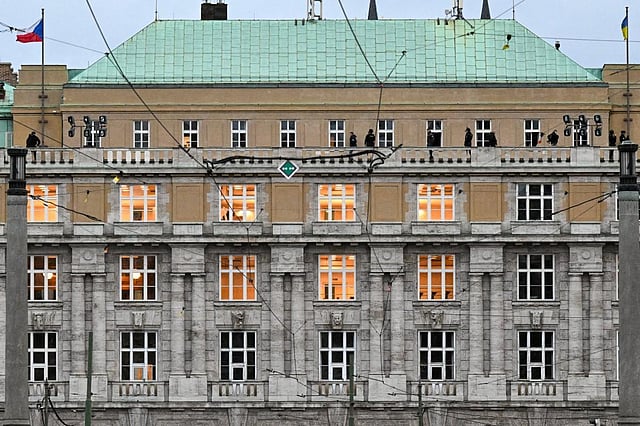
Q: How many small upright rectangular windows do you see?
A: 11